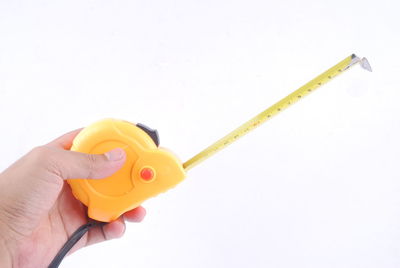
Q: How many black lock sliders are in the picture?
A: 1